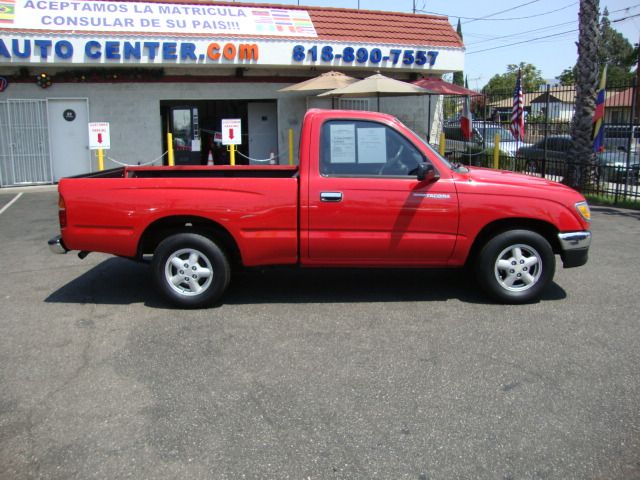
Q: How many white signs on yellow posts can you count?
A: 2